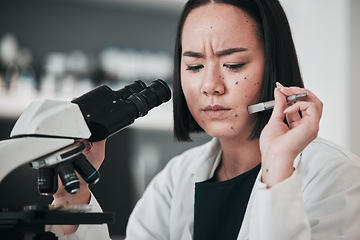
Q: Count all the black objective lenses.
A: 3